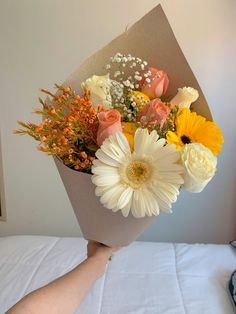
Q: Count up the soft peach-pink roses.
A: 3